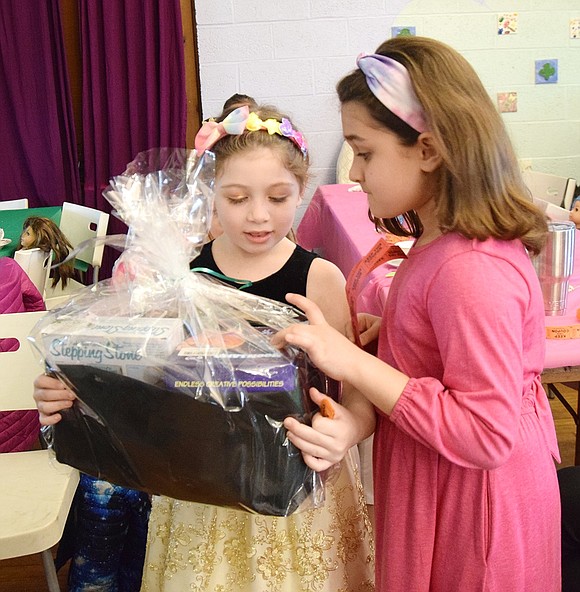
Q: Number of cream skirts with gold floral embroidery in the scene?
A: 1